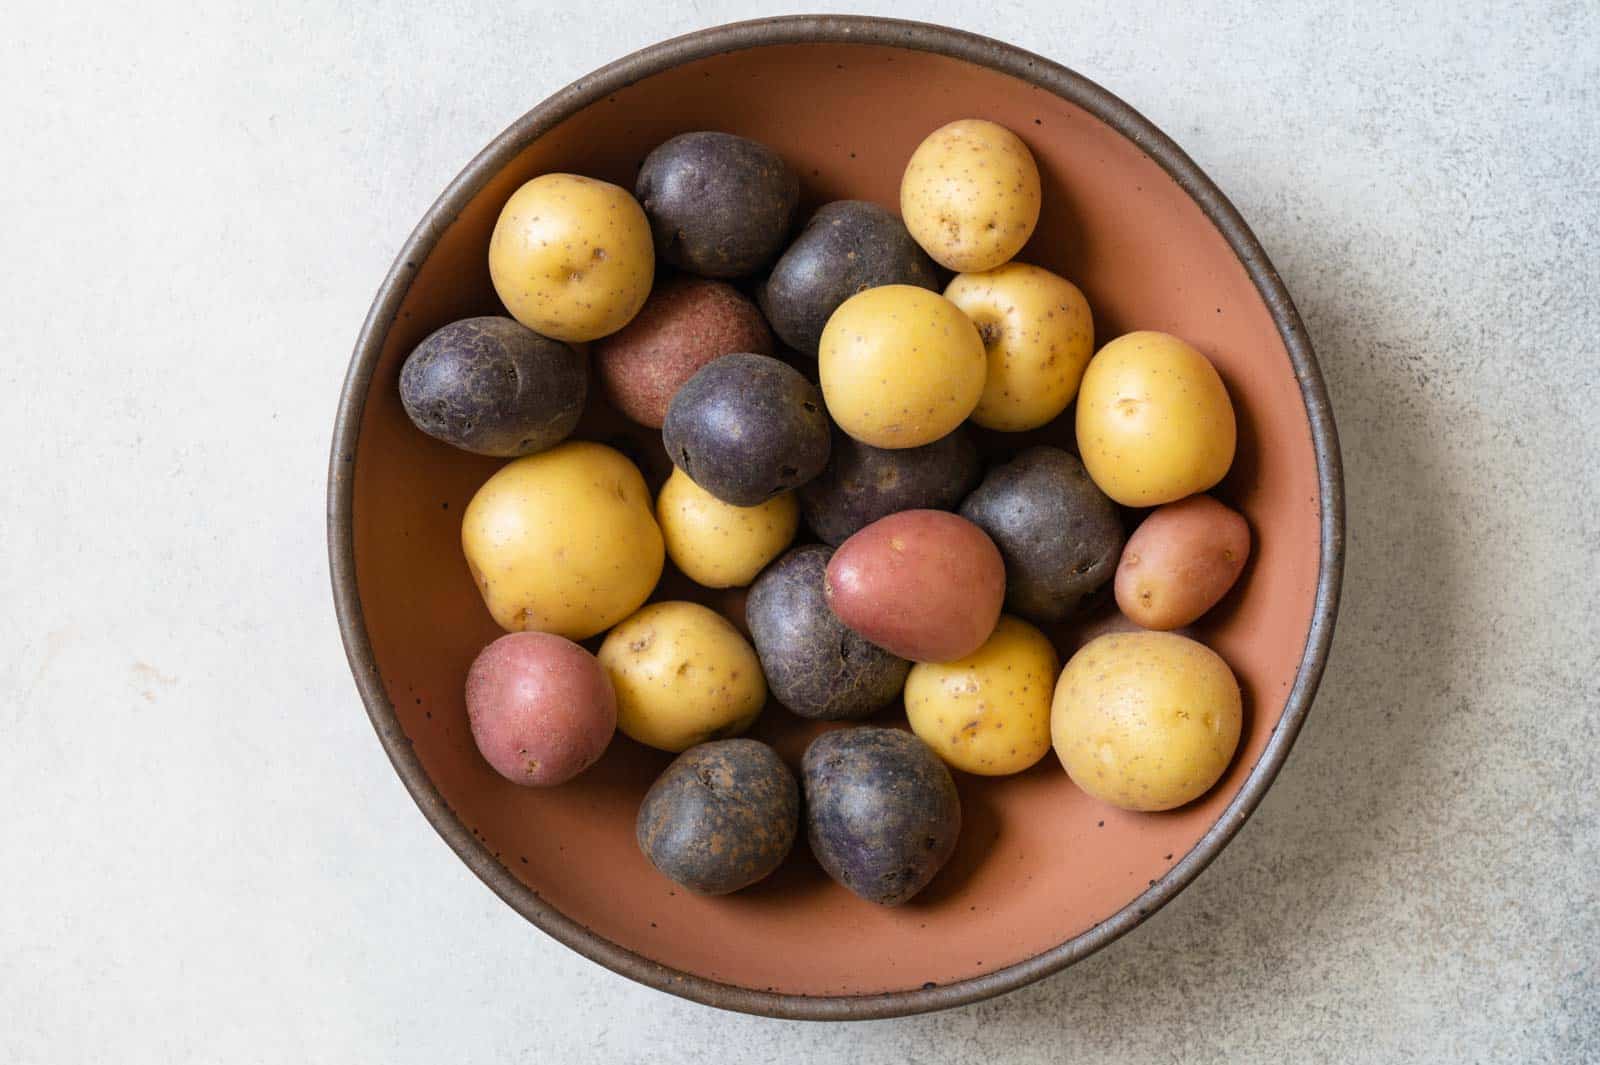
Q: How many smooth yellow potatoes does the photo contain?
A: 10